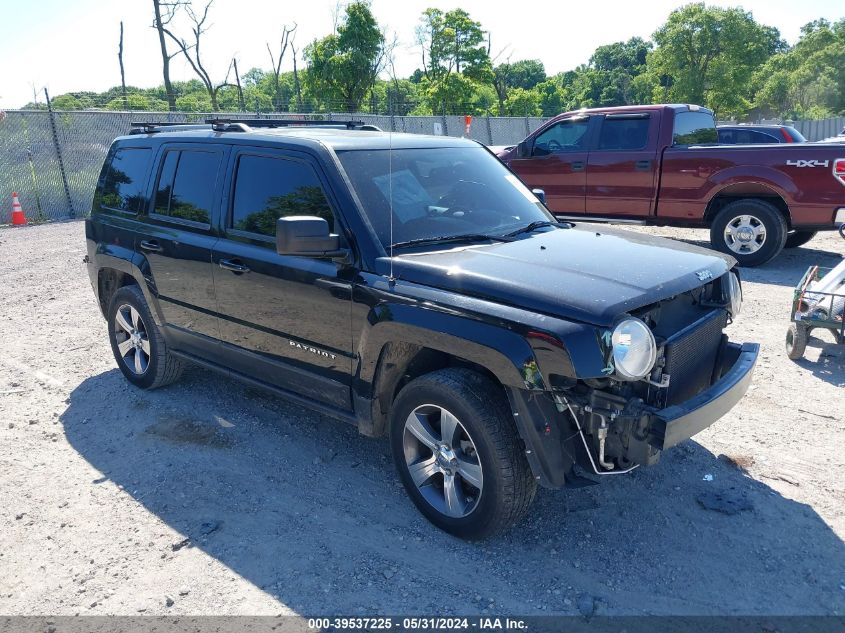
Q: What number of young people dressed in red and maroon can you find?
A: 0